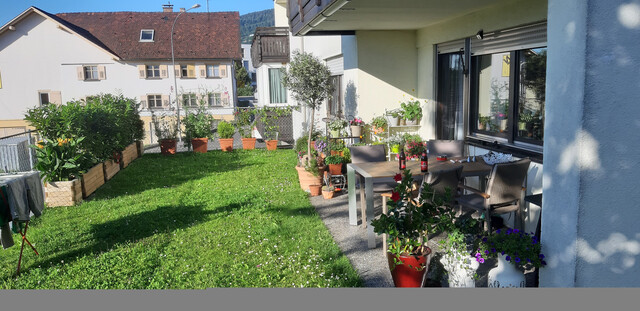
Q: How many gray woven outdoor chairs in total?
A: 4